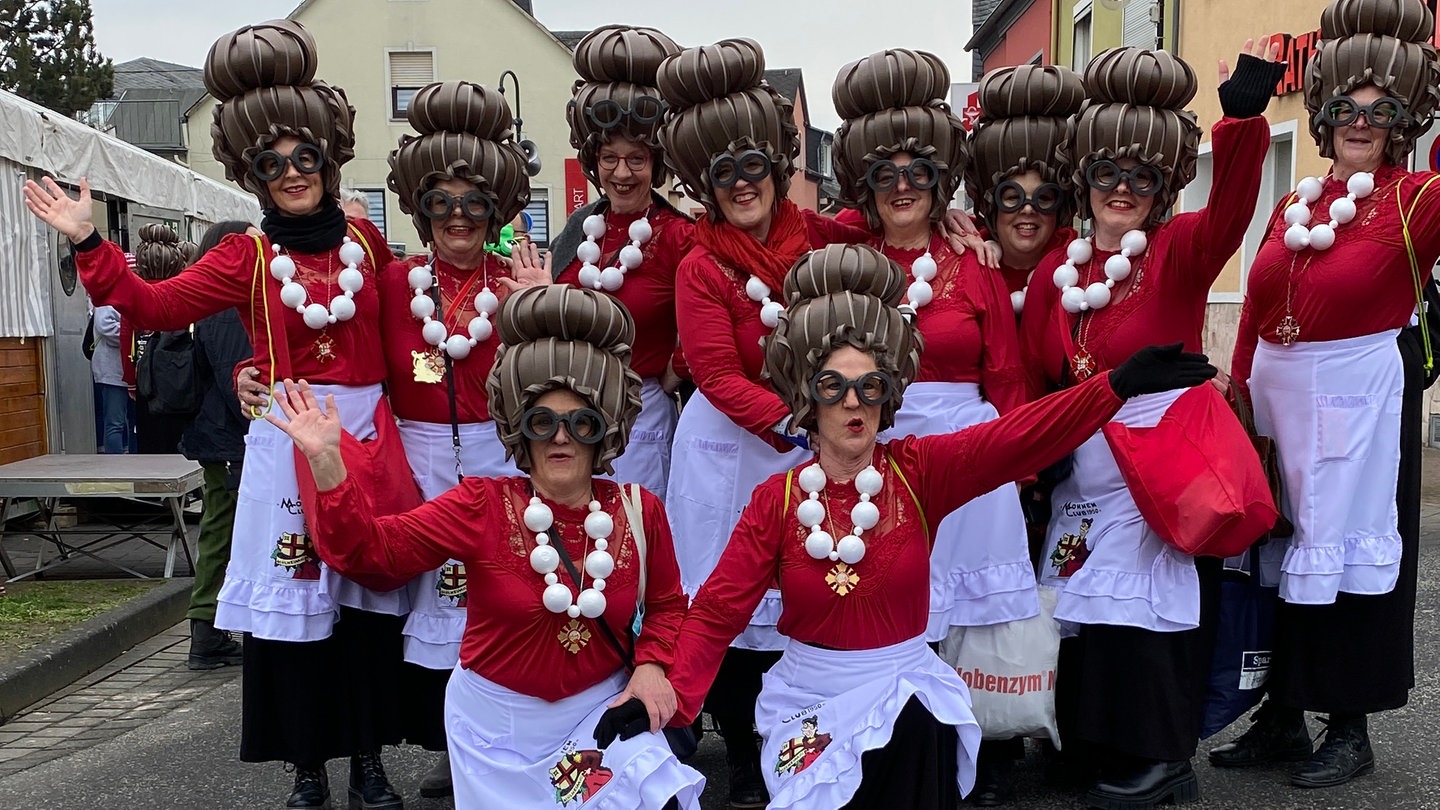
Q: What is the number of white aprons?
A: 9